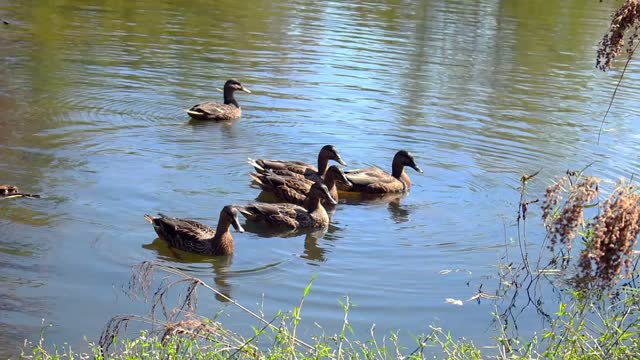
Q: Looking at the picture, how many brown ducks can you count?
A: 6